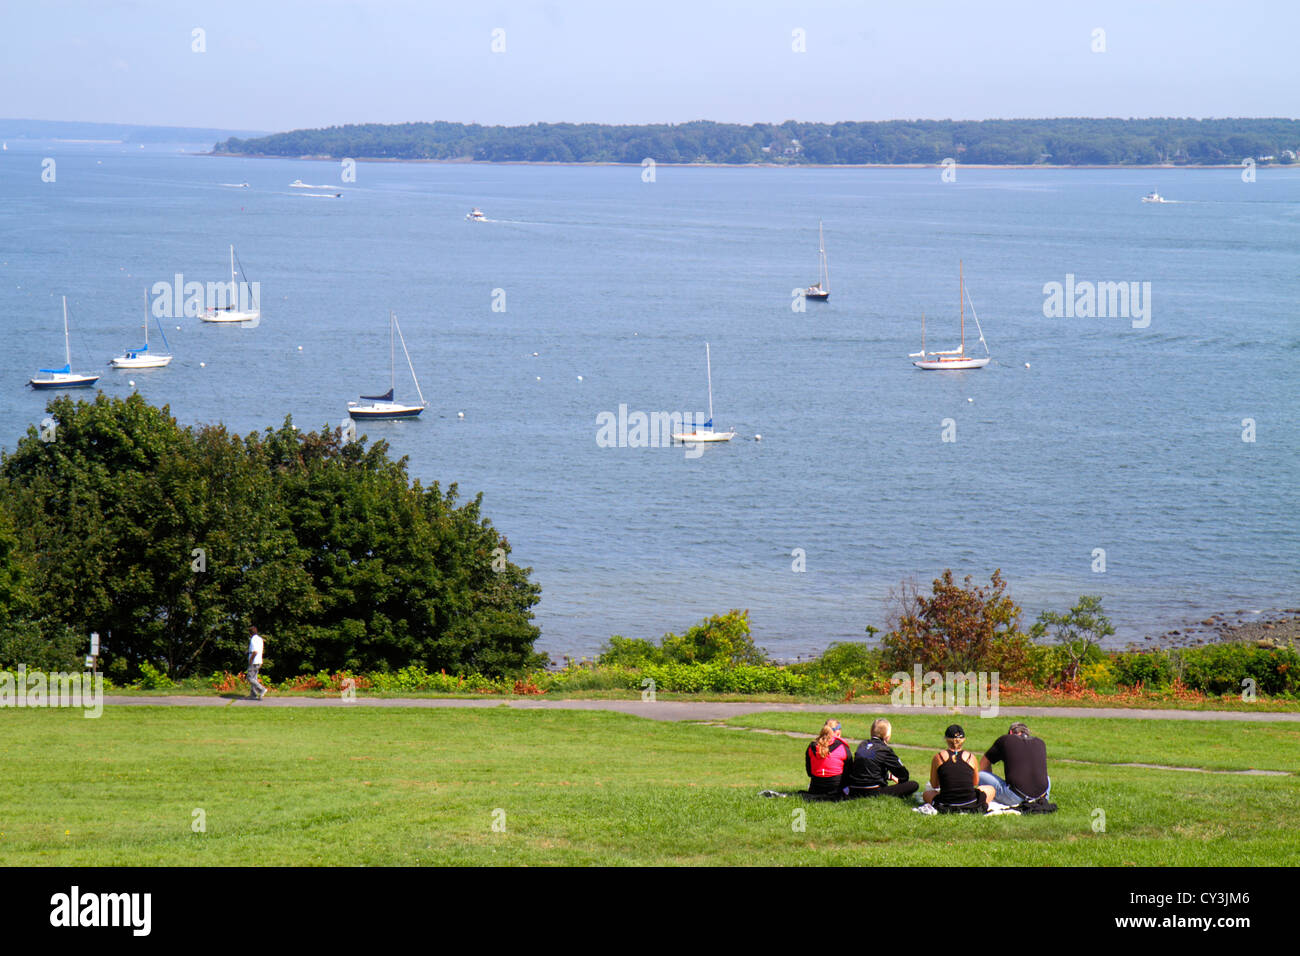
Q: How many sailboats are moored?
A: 7